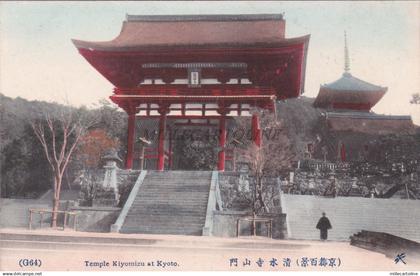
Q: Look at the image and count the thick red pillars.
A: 4